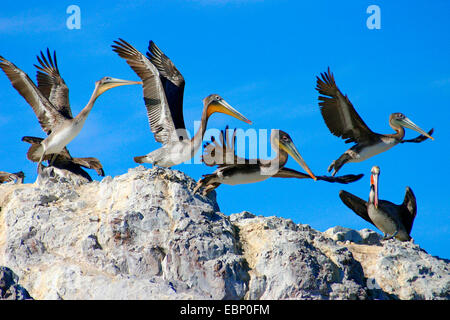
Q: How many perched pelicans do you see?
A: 1